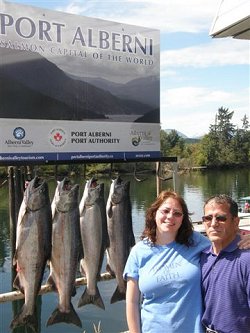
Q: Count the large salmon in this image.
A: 4